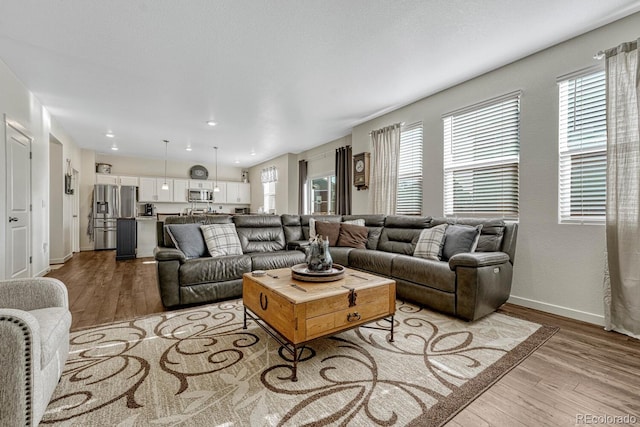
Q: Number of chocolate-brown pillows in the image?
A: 2